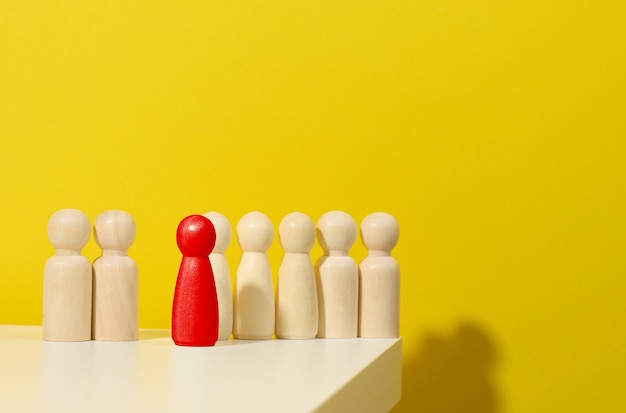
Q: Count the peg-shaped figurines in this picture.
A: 8